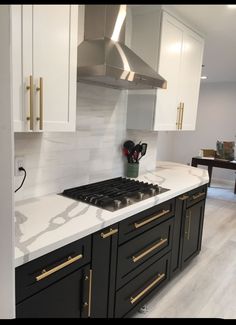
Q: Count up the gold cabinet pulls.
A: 13